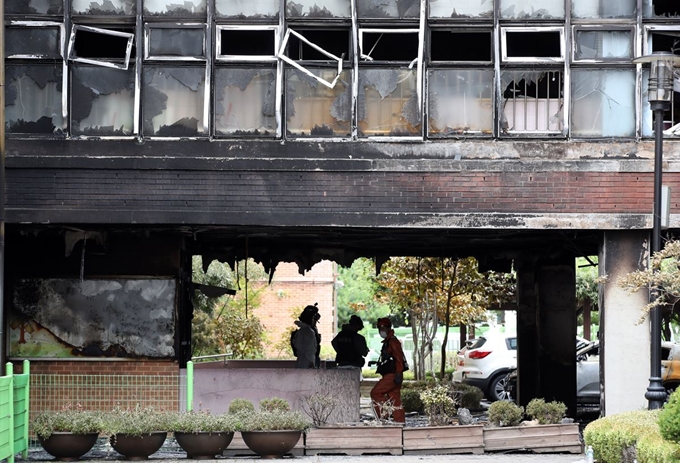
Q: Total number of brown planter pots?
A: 4